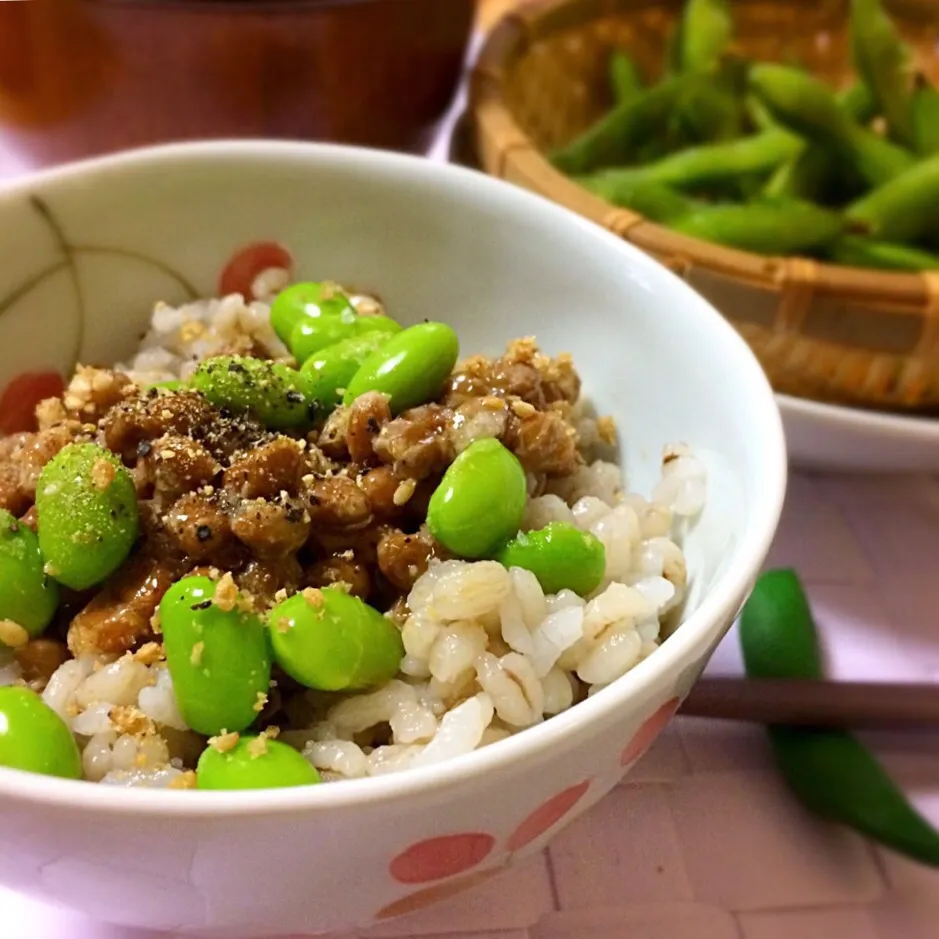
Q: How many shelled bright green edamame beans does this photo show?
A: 13